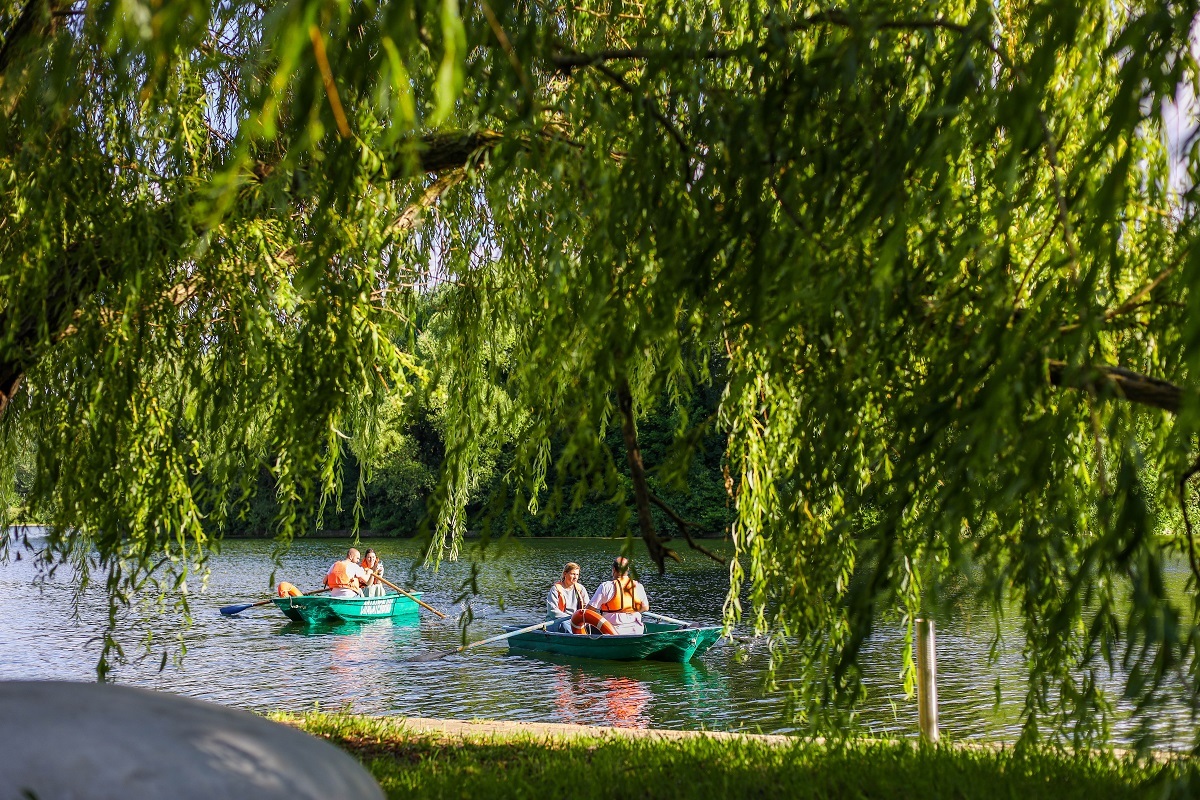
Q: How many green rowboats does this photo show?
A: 2